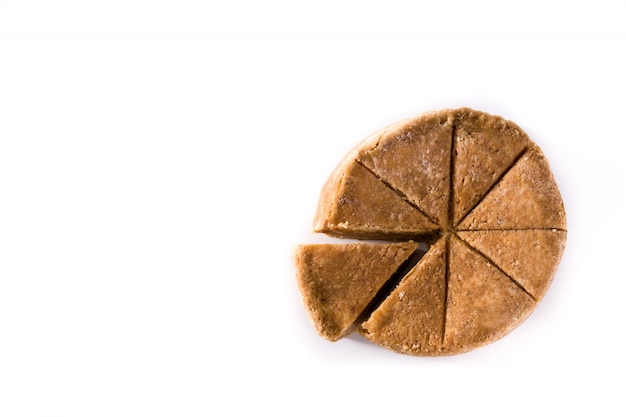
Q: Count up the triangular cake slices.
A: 8